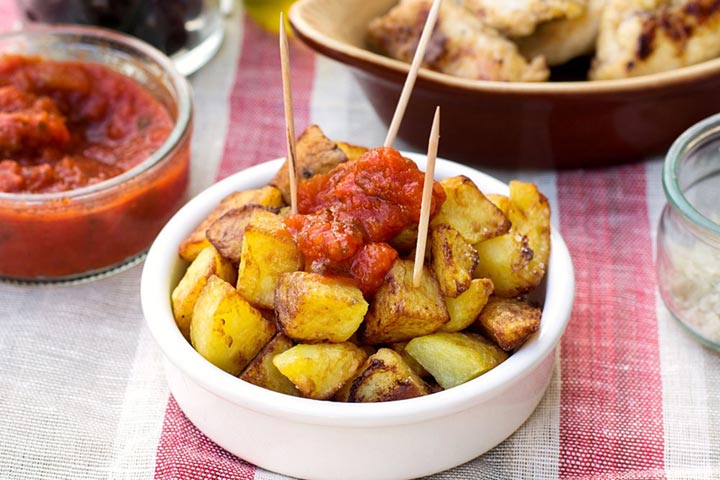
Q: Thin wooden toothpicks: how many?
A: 3